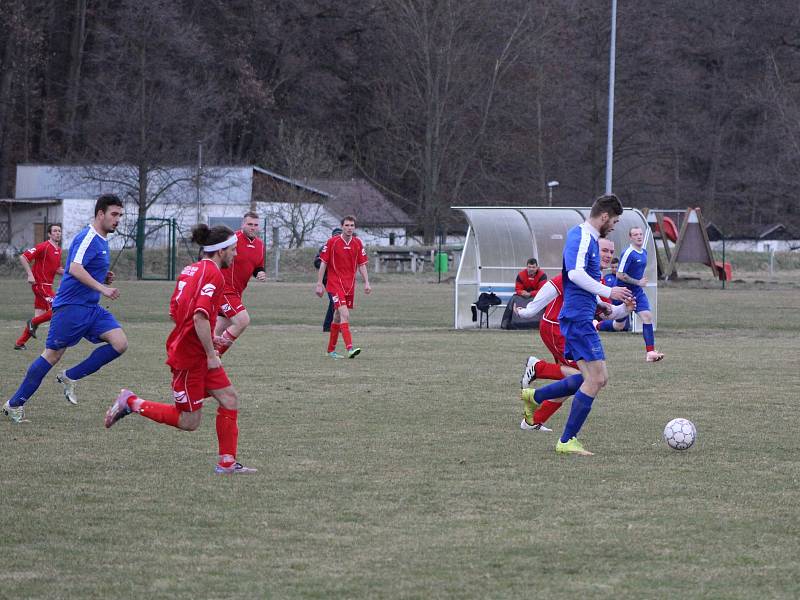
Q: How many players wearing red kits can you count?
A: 5